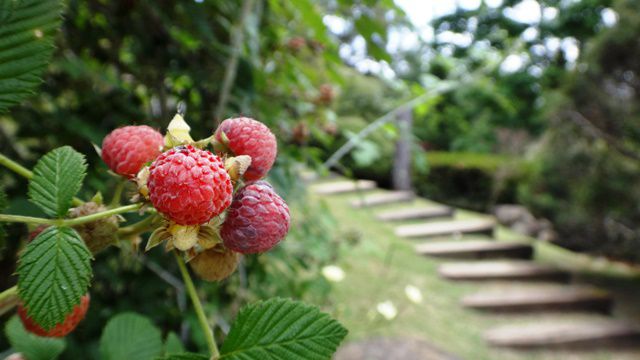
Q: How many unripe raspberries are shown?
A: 2